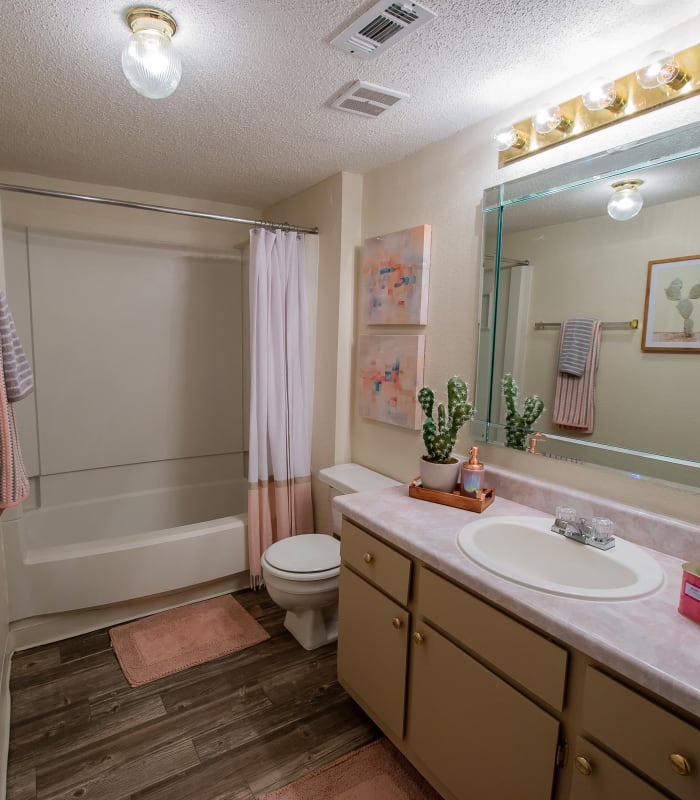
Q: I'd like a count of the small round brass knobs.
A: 5